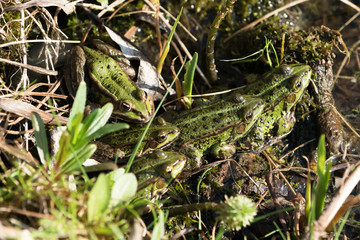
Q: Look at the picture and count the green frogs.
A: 5